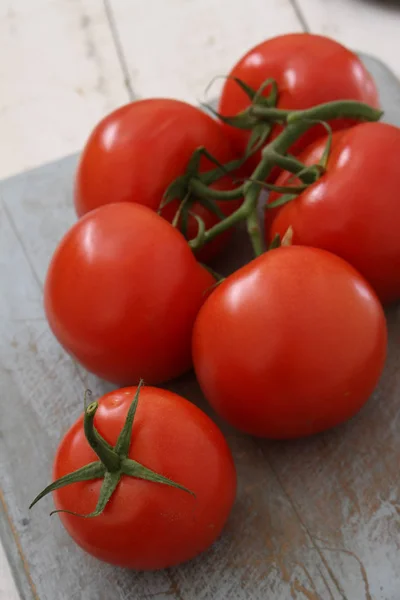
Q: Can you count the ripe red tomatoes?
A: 6